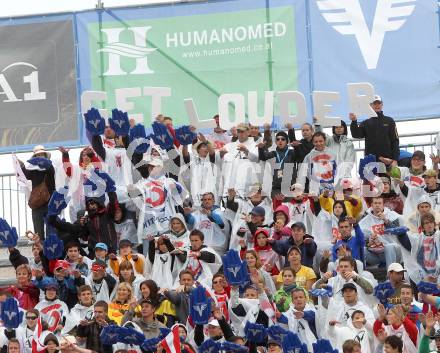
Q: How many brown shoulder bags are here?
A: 1